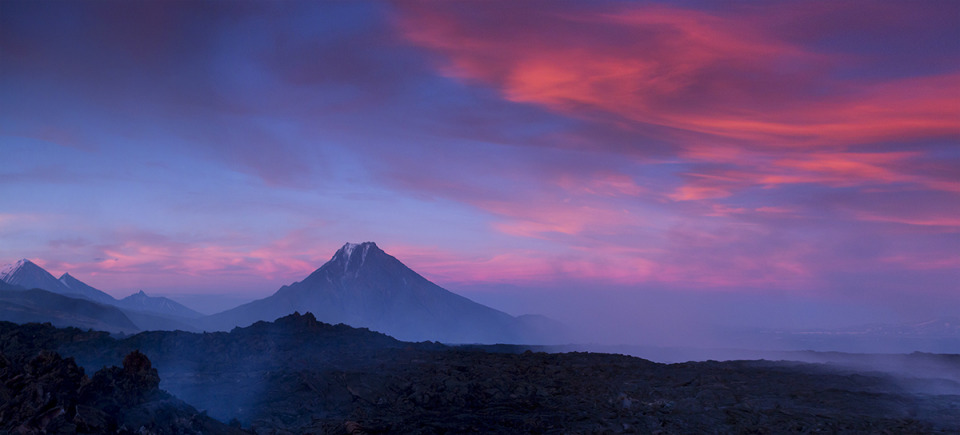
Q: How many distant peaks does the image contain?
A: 4